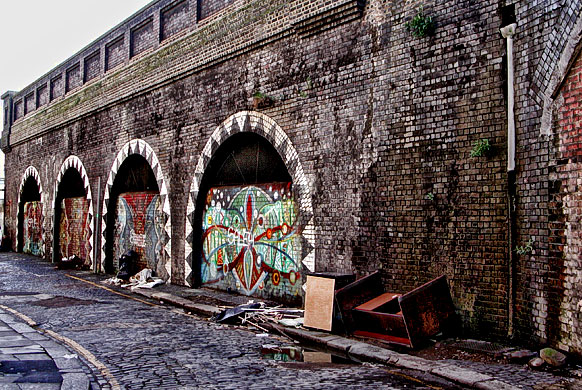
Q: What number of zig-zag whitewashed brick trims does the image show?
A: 4